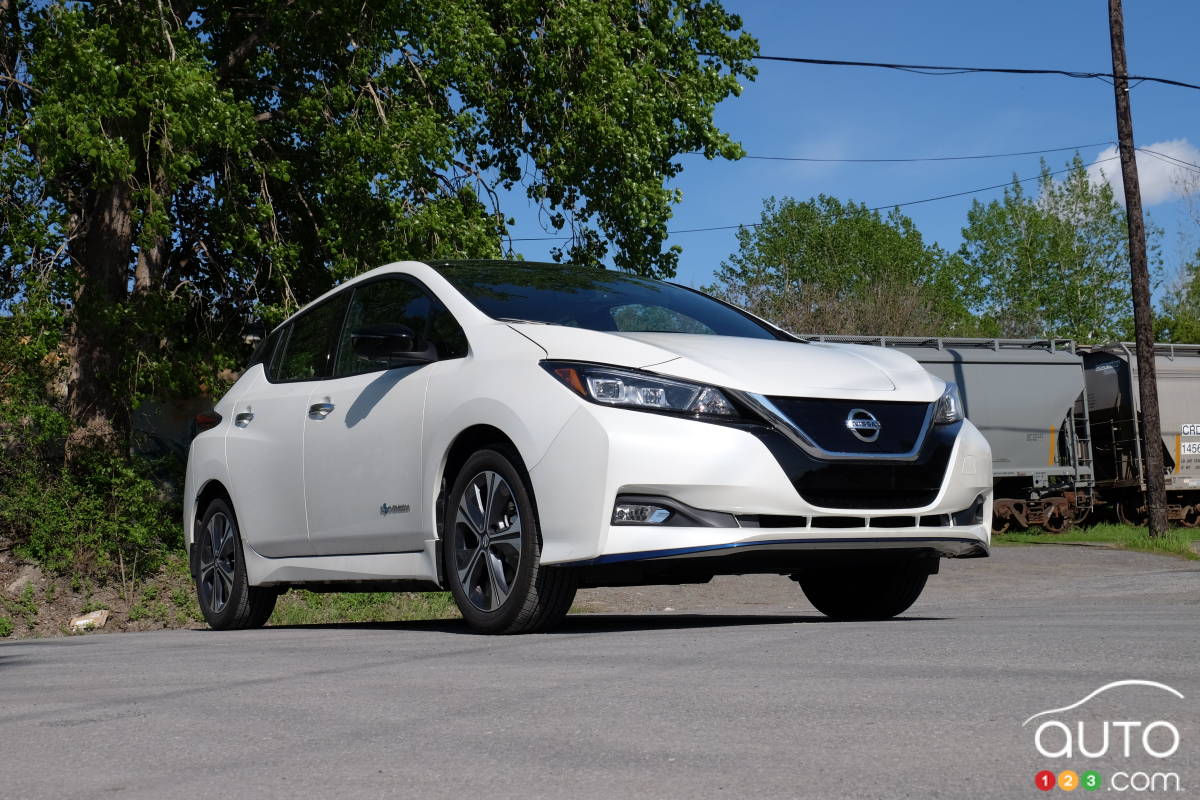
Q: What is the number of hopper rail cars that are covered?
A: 2